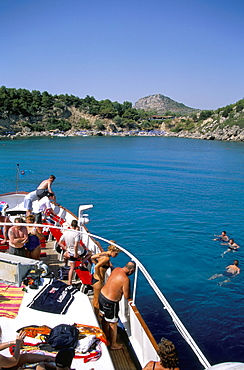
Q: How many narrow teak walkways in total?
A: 1